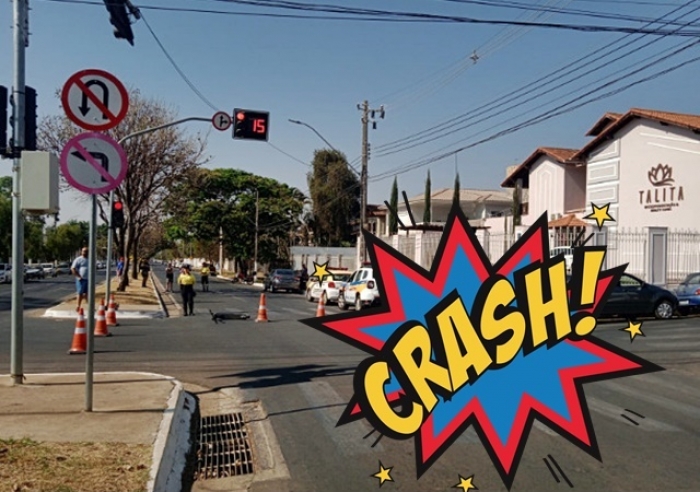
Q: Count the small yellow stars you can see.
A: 5